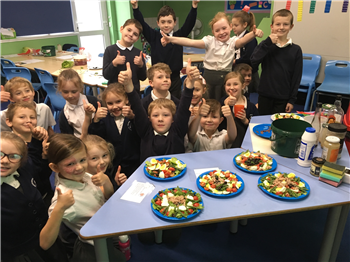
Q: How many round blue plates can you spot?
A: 6